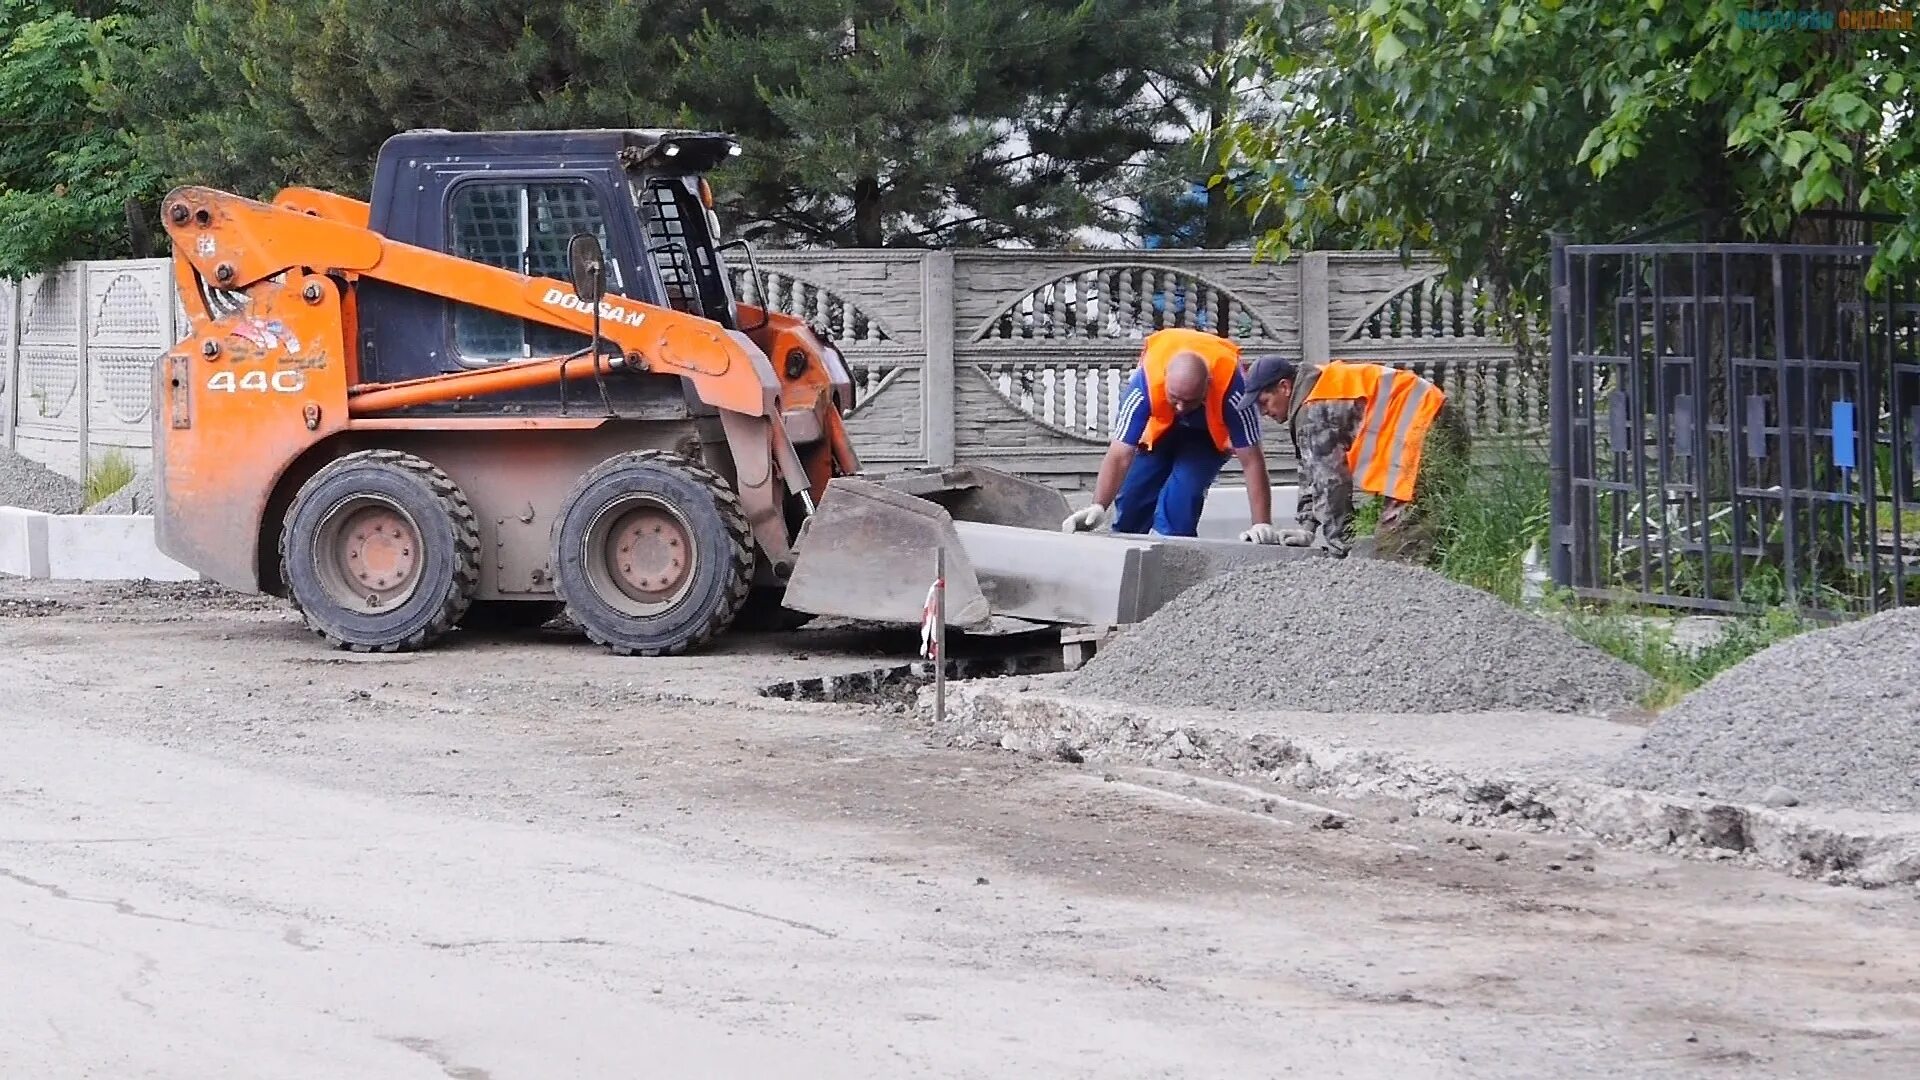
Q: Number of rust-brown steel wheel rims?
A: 2